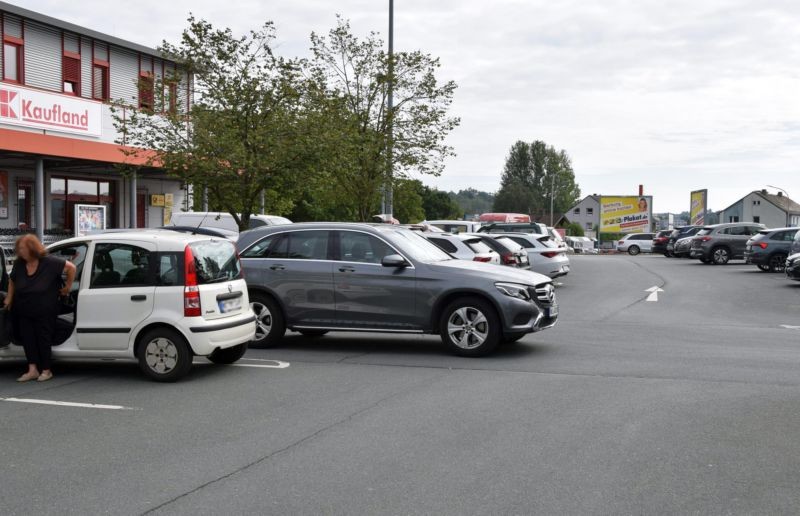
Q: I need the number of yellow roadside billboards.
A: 2